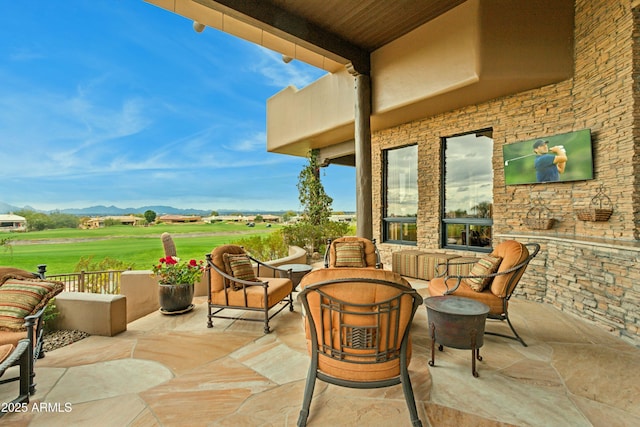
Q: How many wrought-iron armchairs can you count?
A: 5